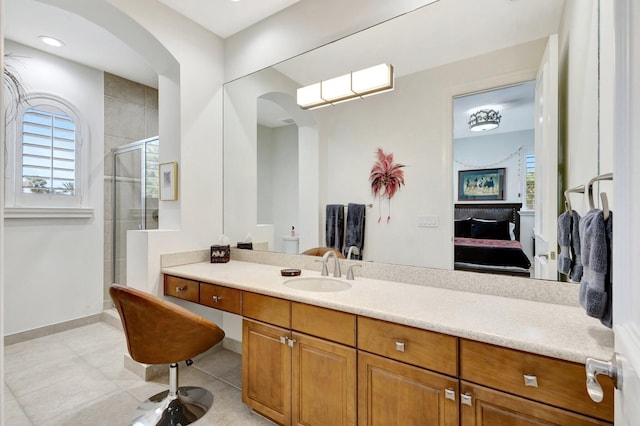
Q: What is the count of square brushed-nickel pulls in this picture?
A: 8